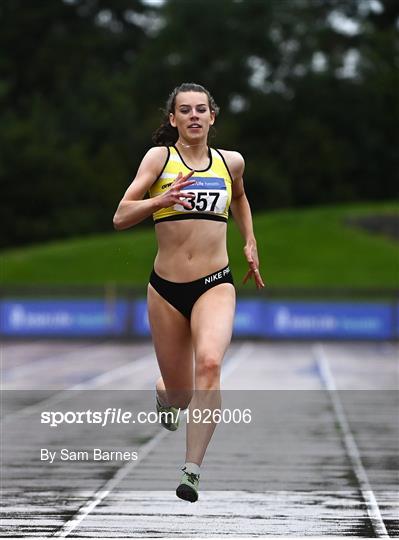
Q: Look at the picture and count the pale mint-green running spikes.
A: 2